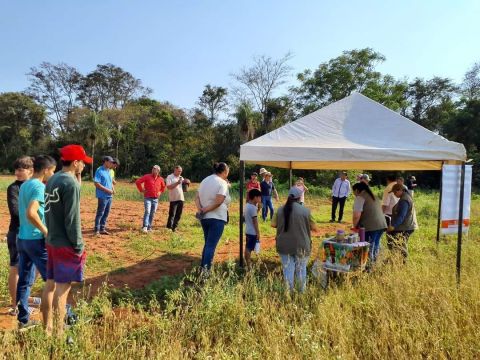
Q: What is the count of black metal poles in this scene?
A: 4